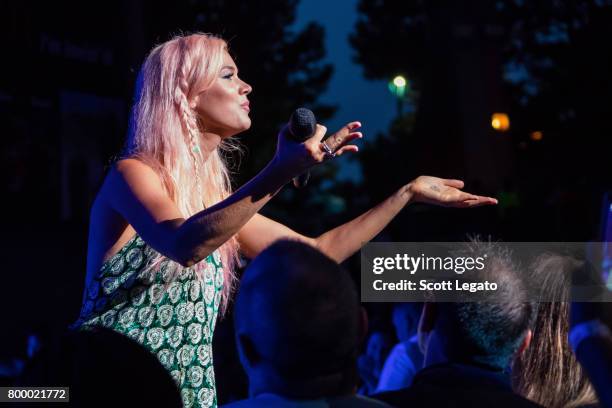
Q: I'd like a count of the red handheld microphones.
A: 0